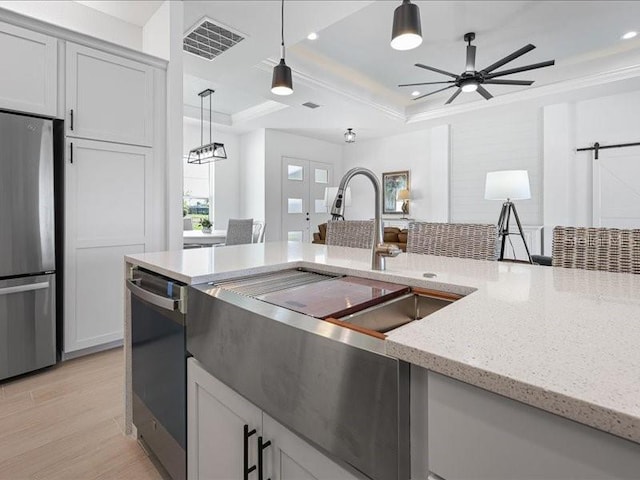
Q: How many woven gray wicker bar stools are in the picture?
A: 3